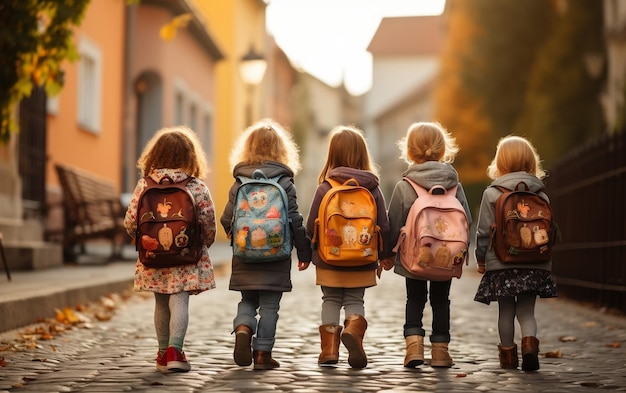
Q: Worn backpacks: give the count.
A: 5